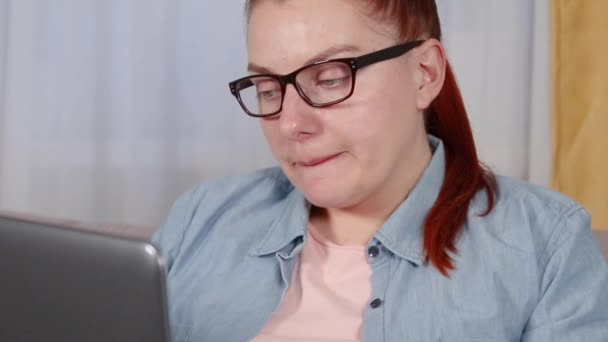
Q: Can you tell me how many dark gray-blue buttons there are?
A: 2